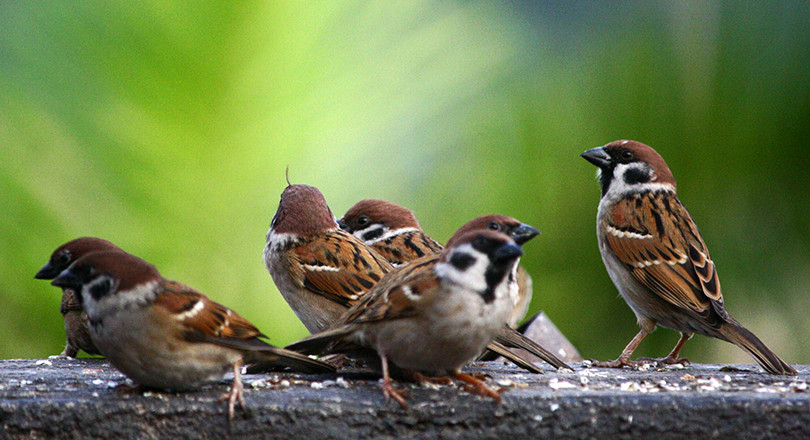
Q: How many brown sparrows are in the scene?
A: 7